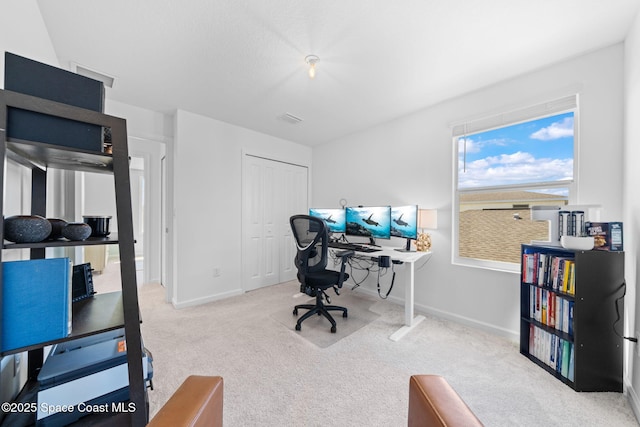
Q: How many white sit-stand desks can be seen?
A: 1